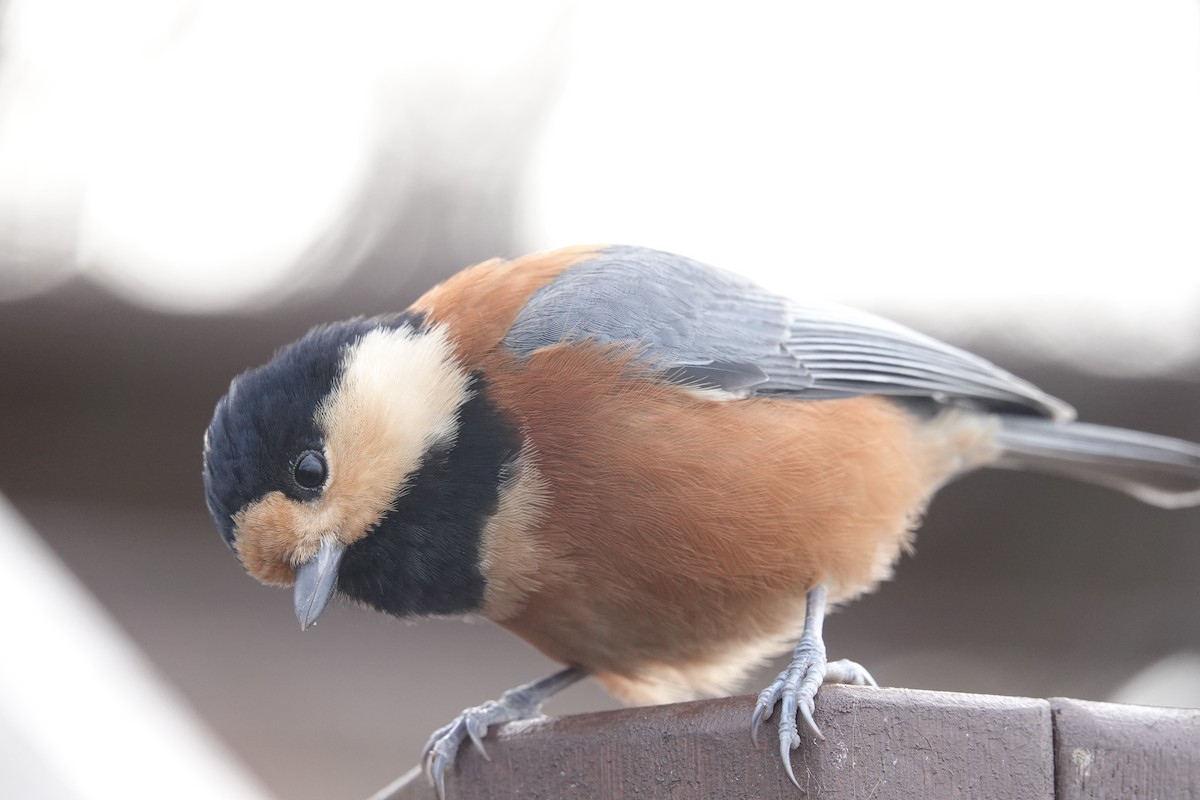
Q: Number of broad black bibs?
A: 1